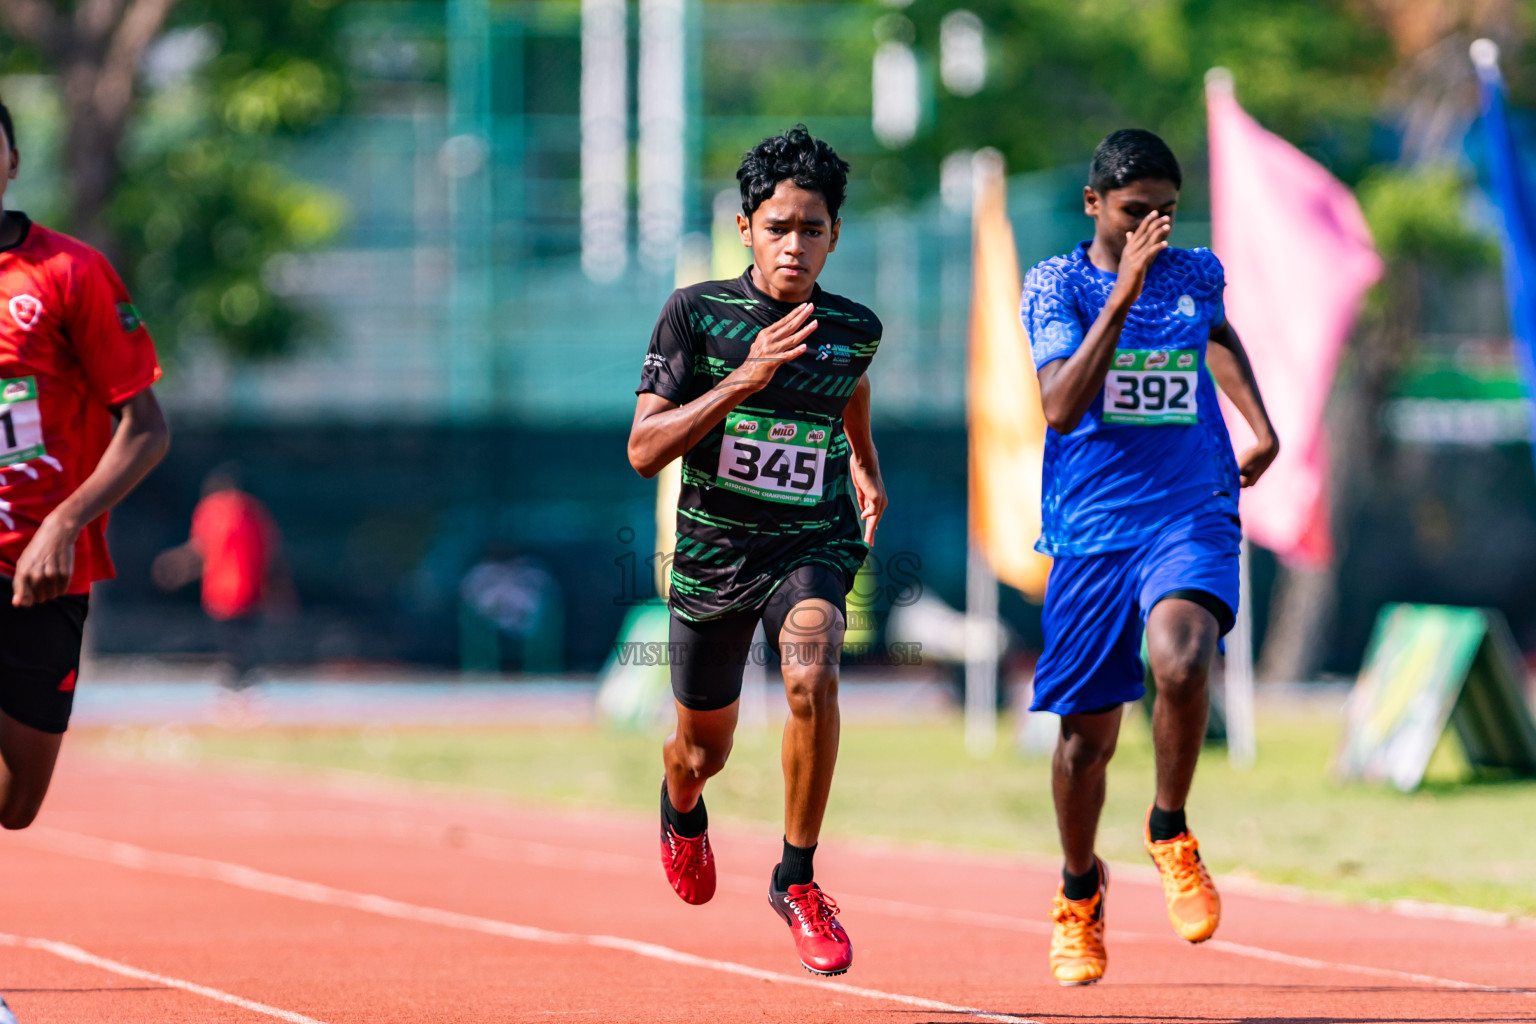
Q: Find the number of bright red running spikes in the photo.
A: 2